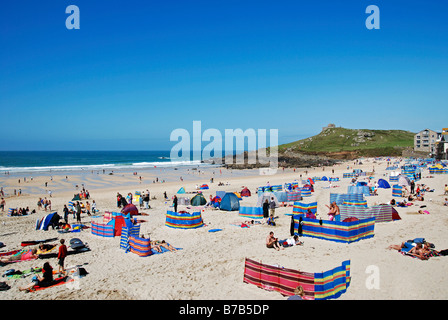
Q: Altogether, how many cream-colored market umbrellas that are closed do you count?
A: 0